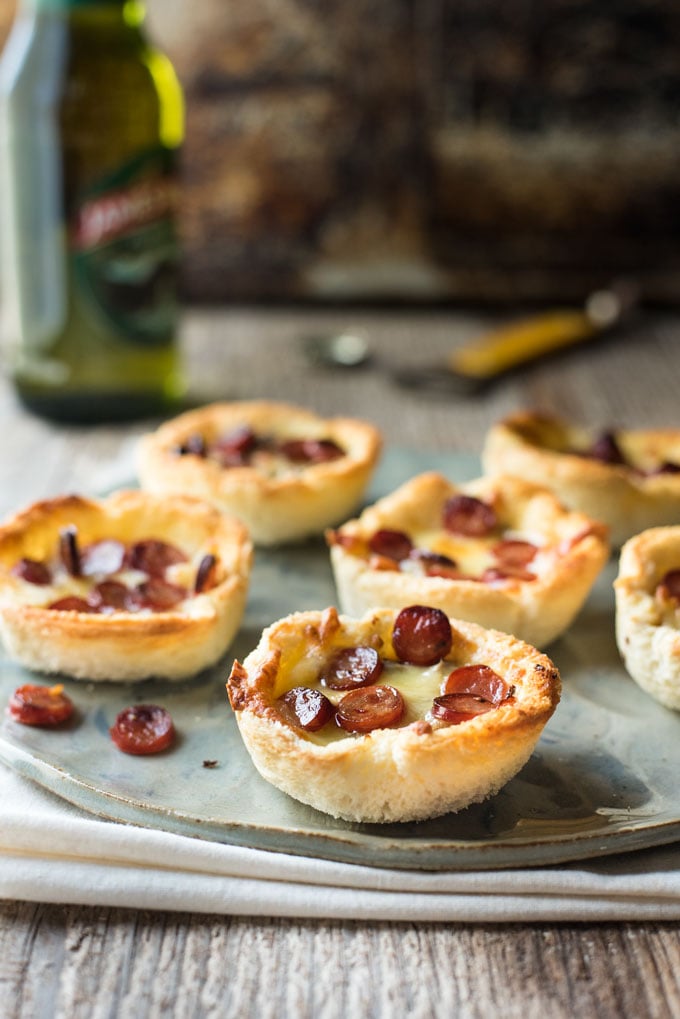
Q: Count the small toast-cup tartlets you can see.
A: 6